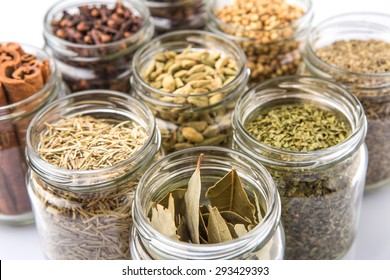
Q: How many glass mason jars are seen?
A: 9